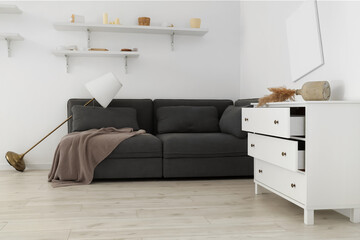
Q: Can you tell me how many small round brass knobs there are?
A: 6